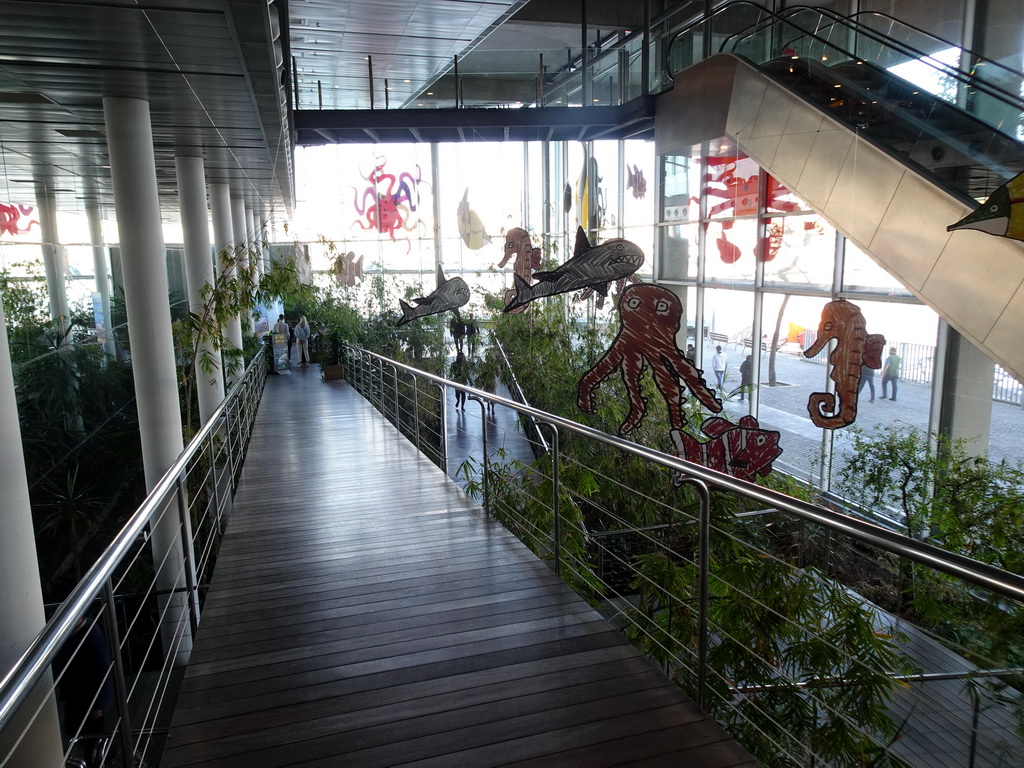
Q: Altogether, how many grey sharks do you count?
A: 2